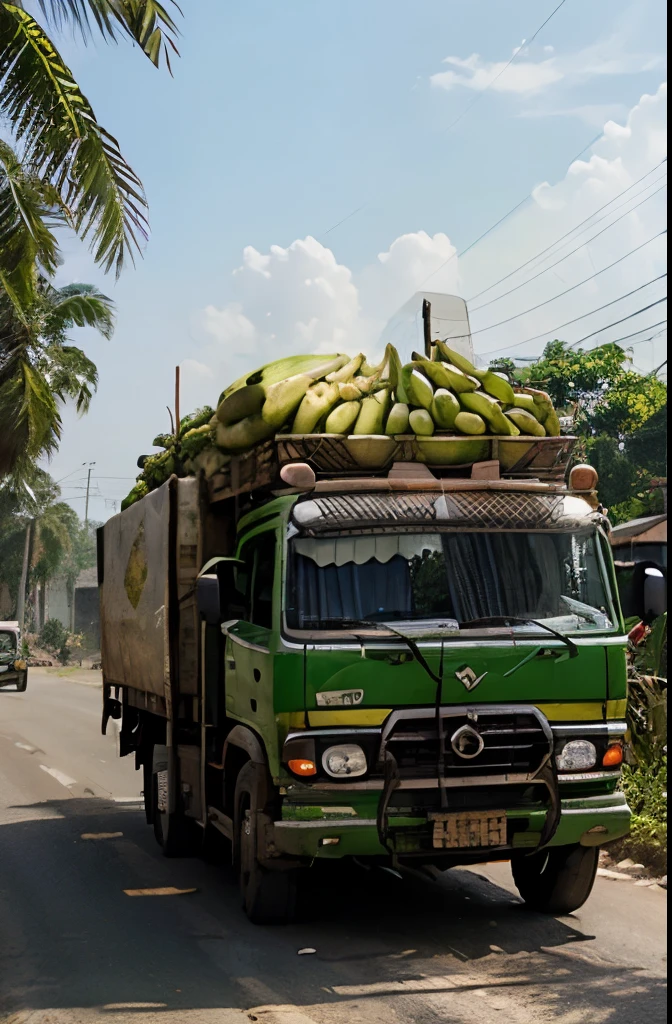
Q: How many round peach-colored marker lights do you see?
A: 2